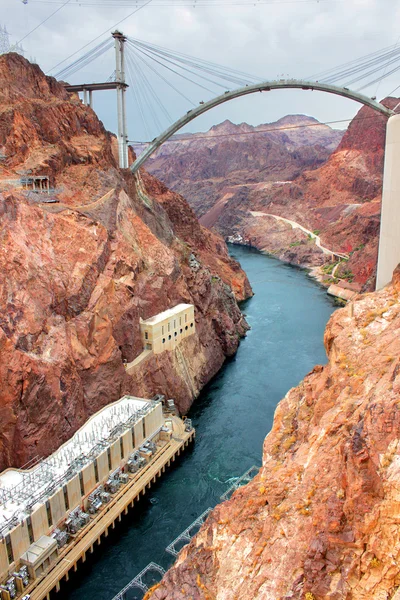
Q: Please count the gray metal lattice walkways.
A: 3